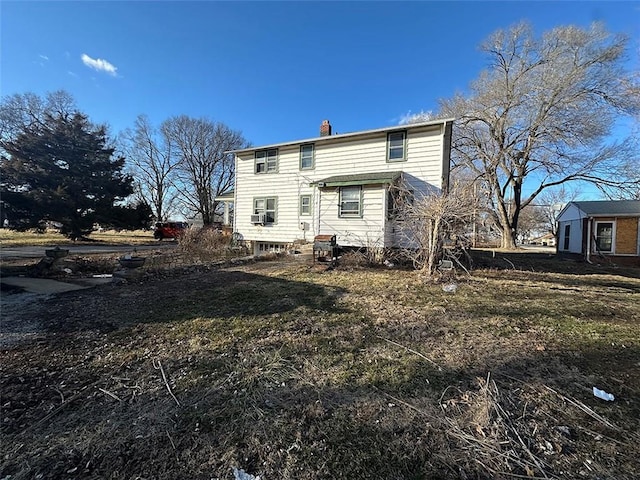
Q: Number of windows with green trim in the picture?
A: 6